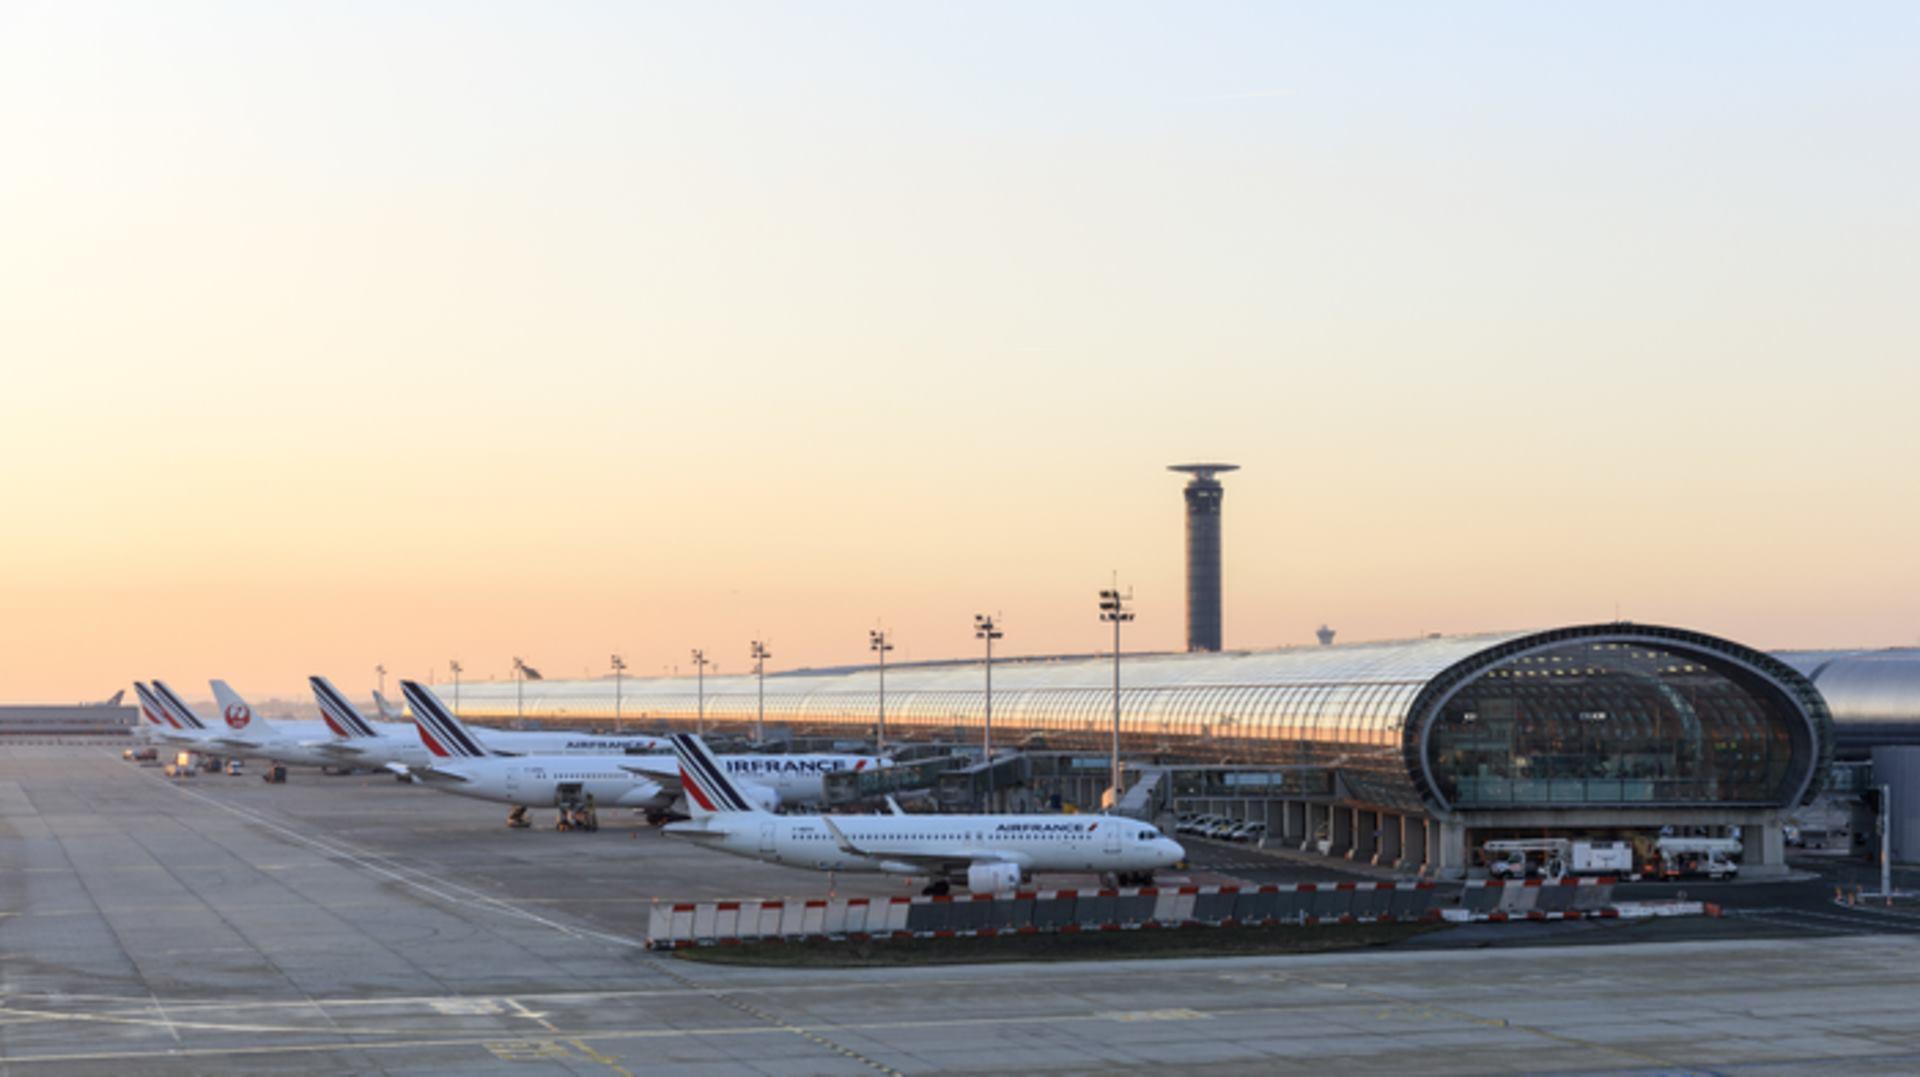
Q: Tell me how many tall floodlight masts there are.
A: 9